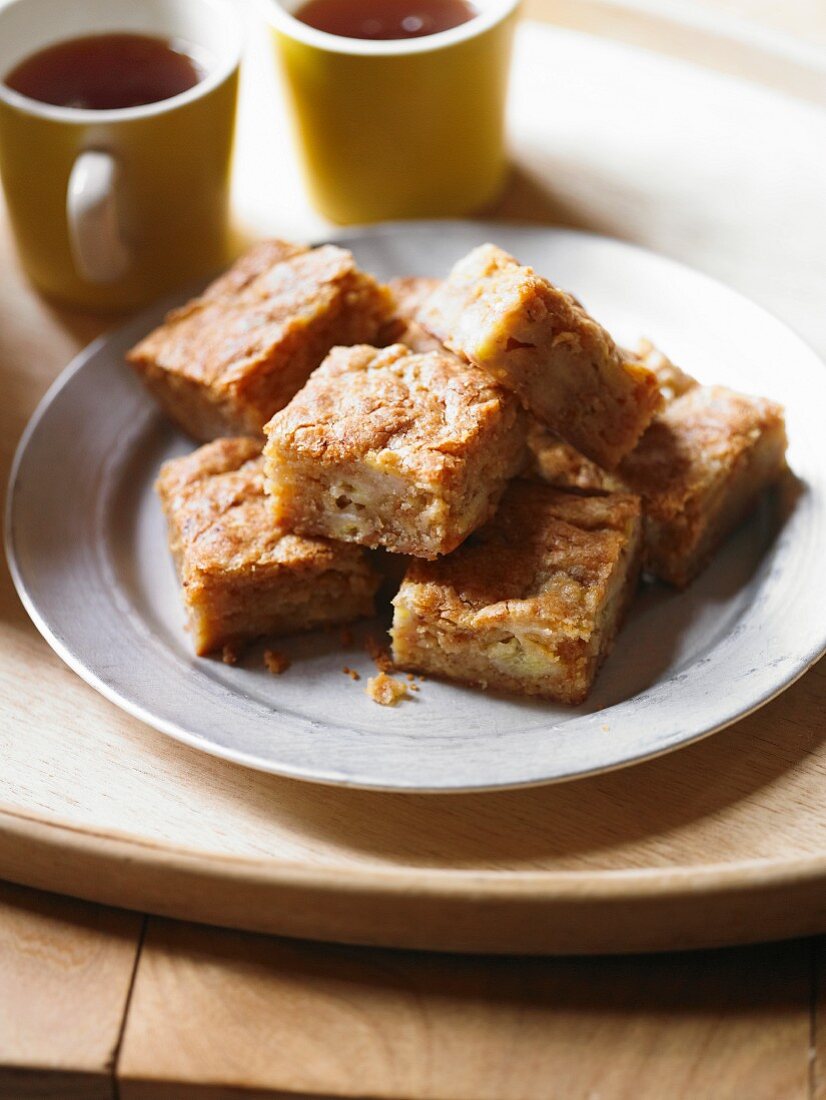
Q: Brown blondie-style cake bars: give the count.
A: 8